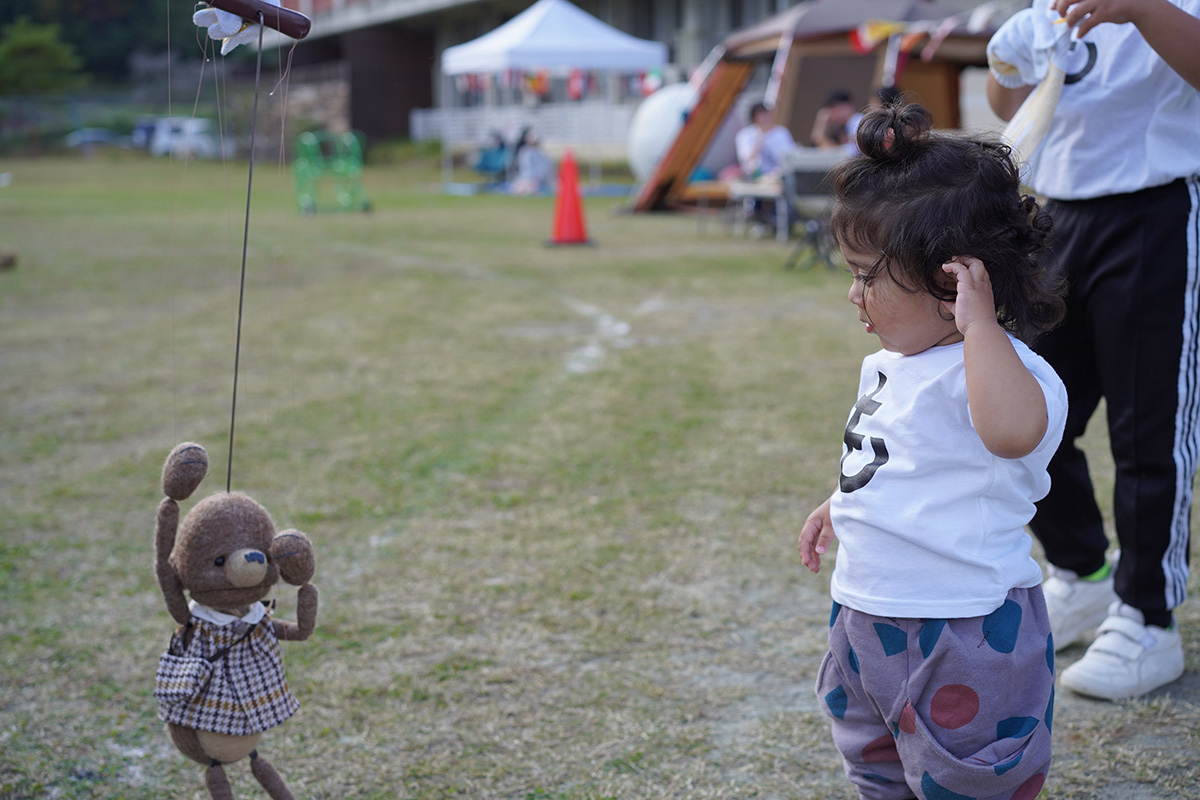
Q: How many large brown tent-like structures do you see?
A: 1